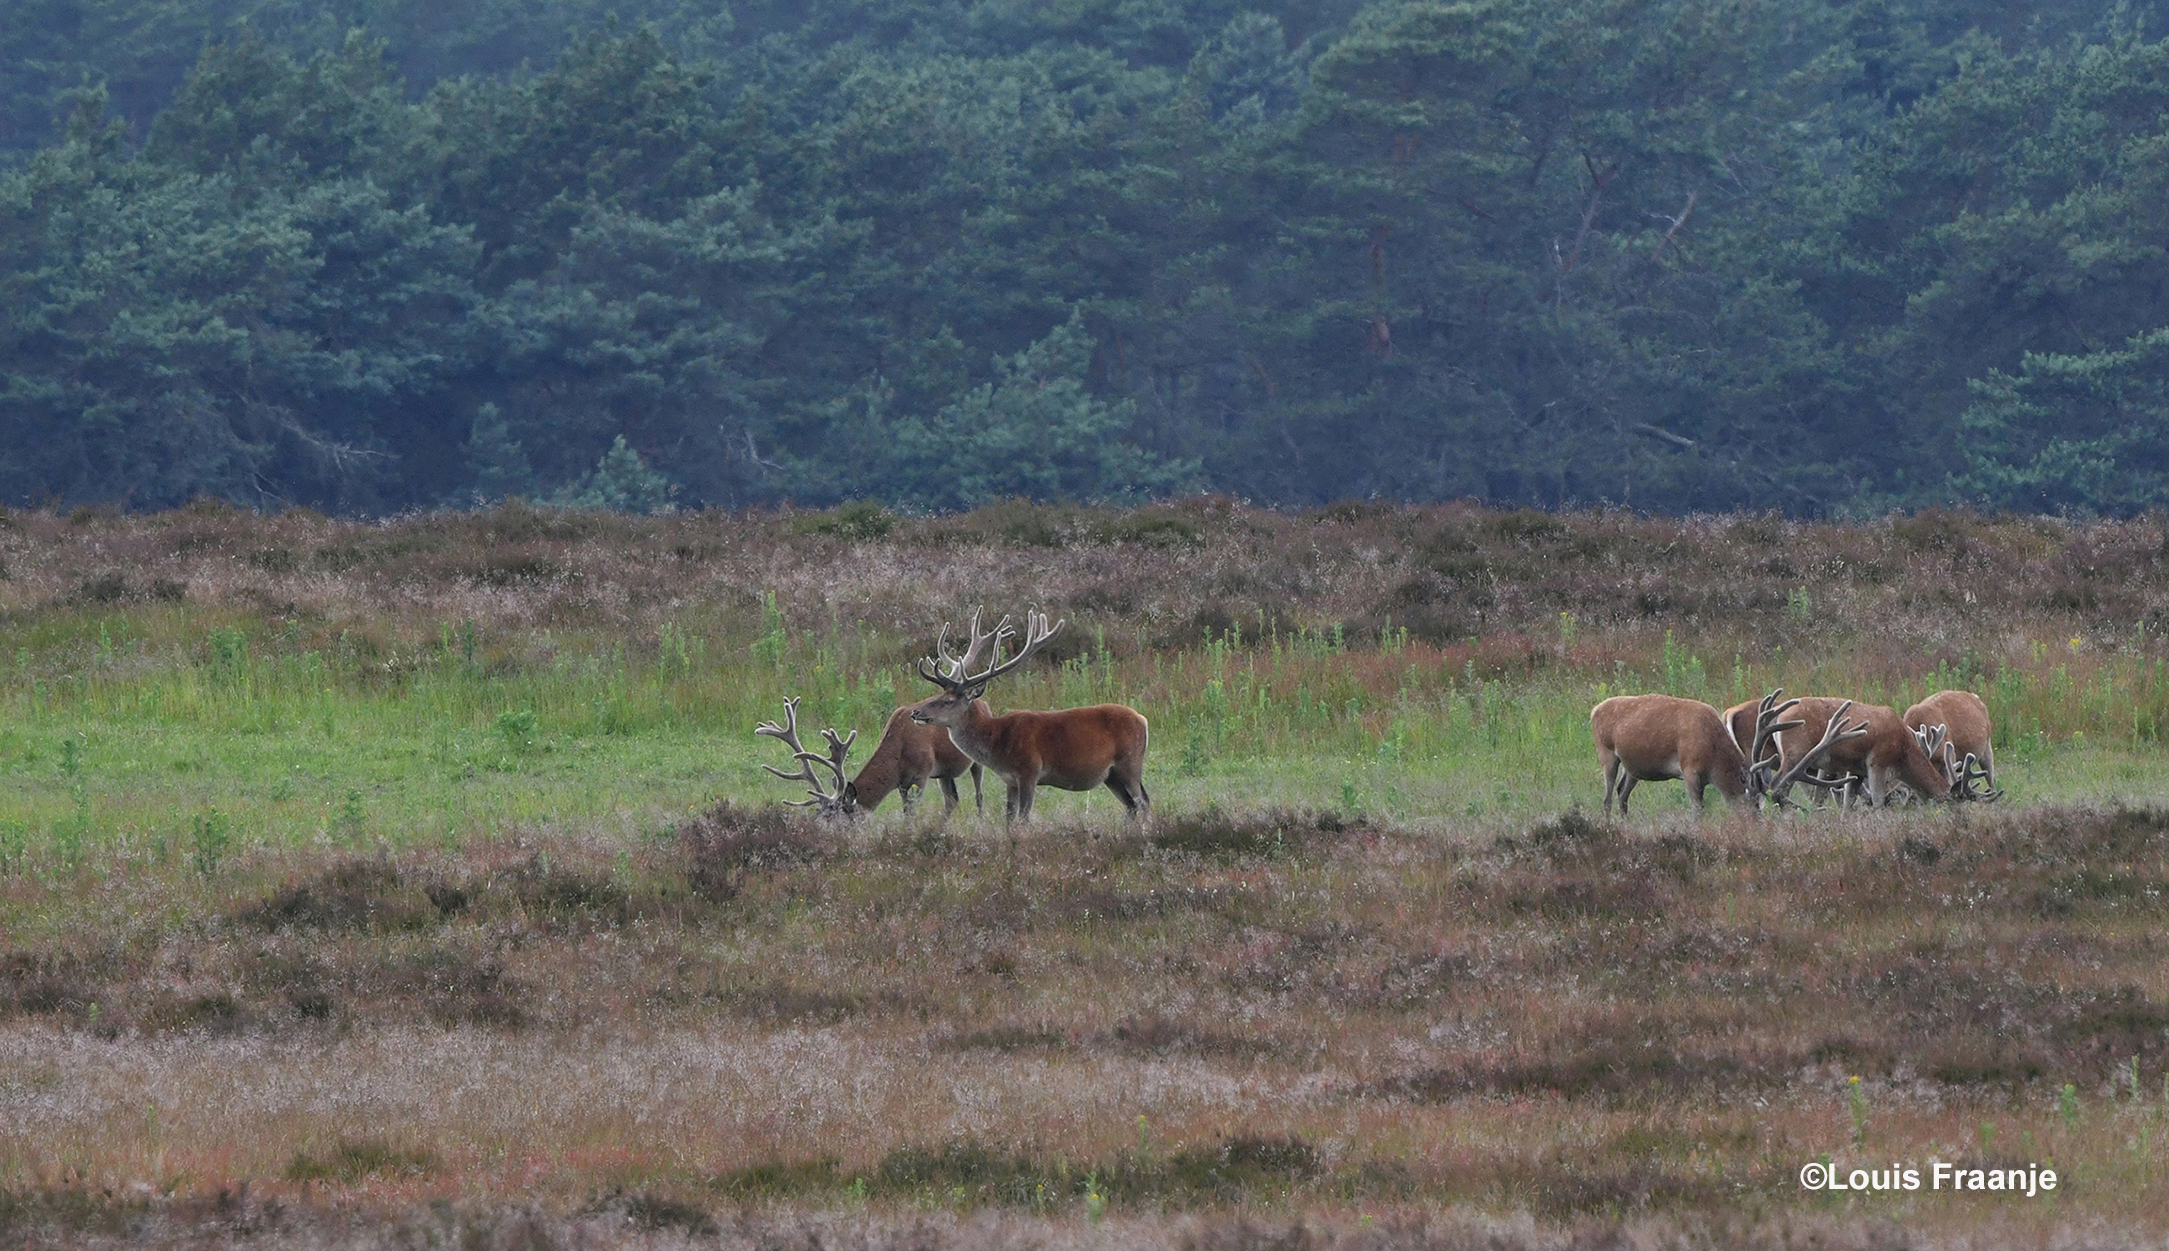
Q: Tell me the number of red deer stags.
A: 6